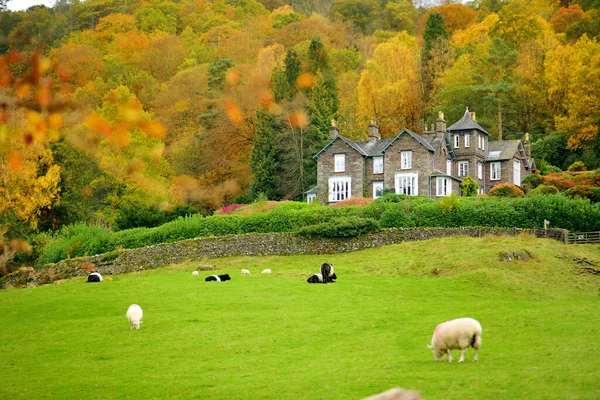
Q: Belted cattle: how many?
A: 4